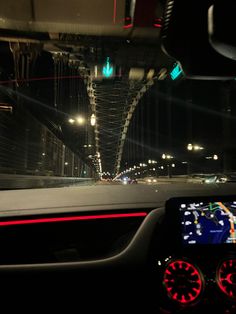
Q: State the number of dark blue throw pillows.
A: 0